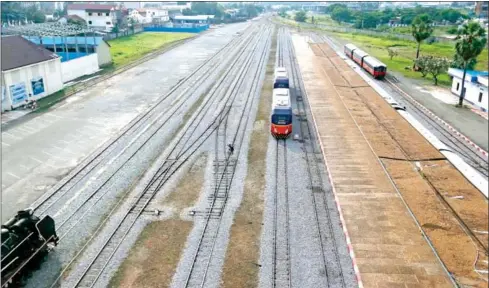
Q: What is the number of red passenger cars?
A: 3